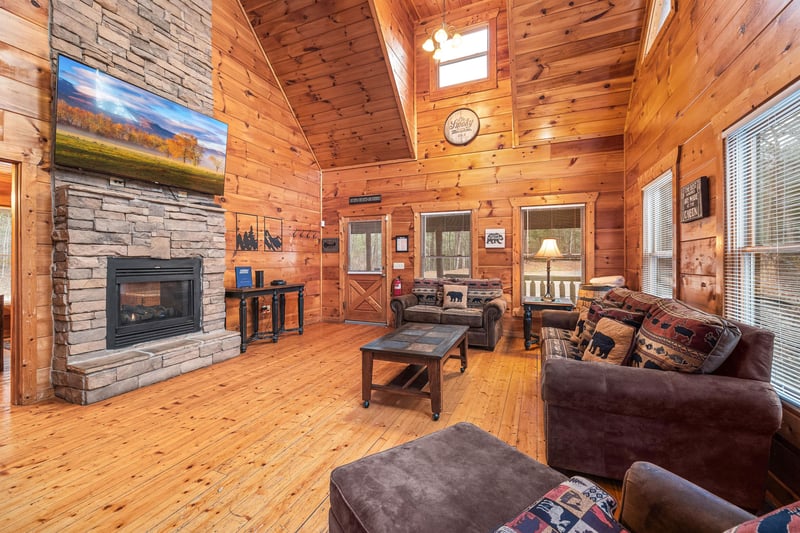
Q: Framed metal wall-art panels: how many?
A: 2